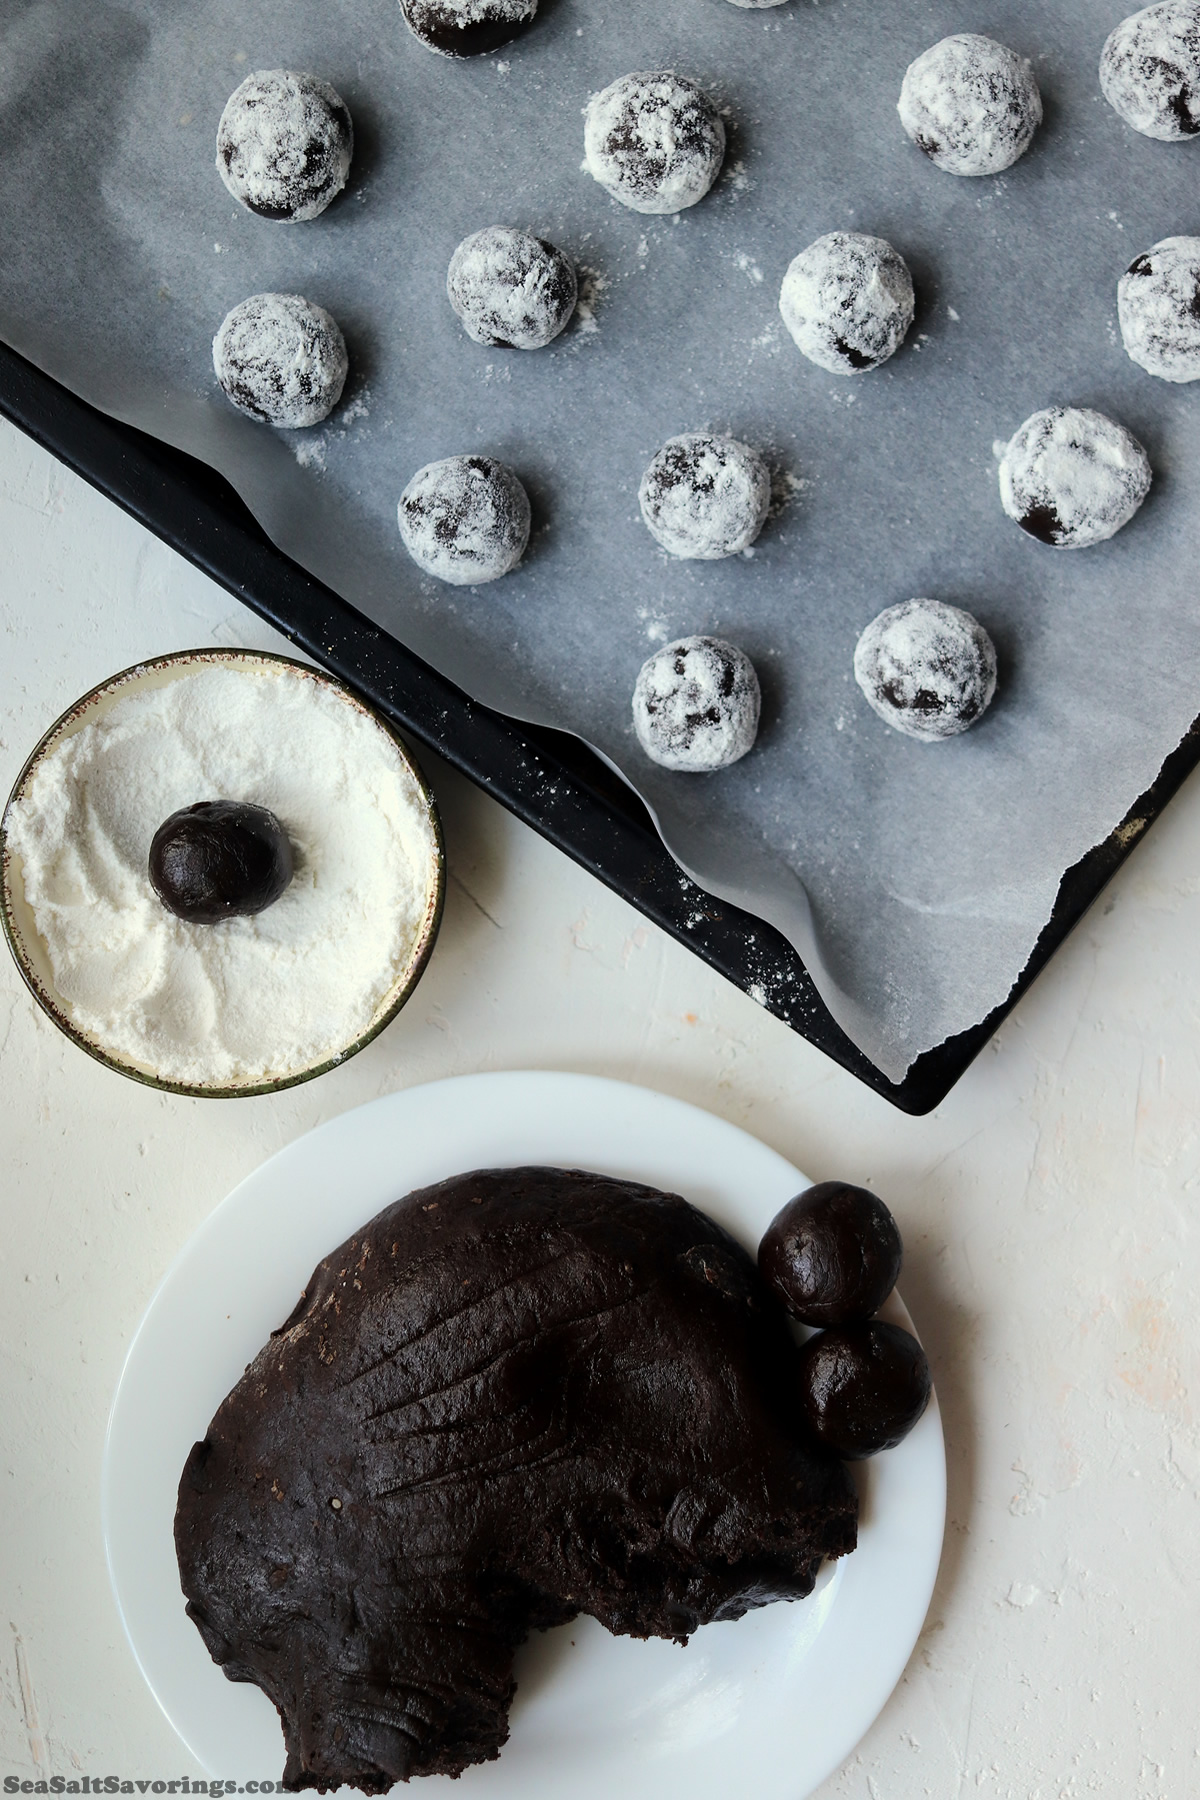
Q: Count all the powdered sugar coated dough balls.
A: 15